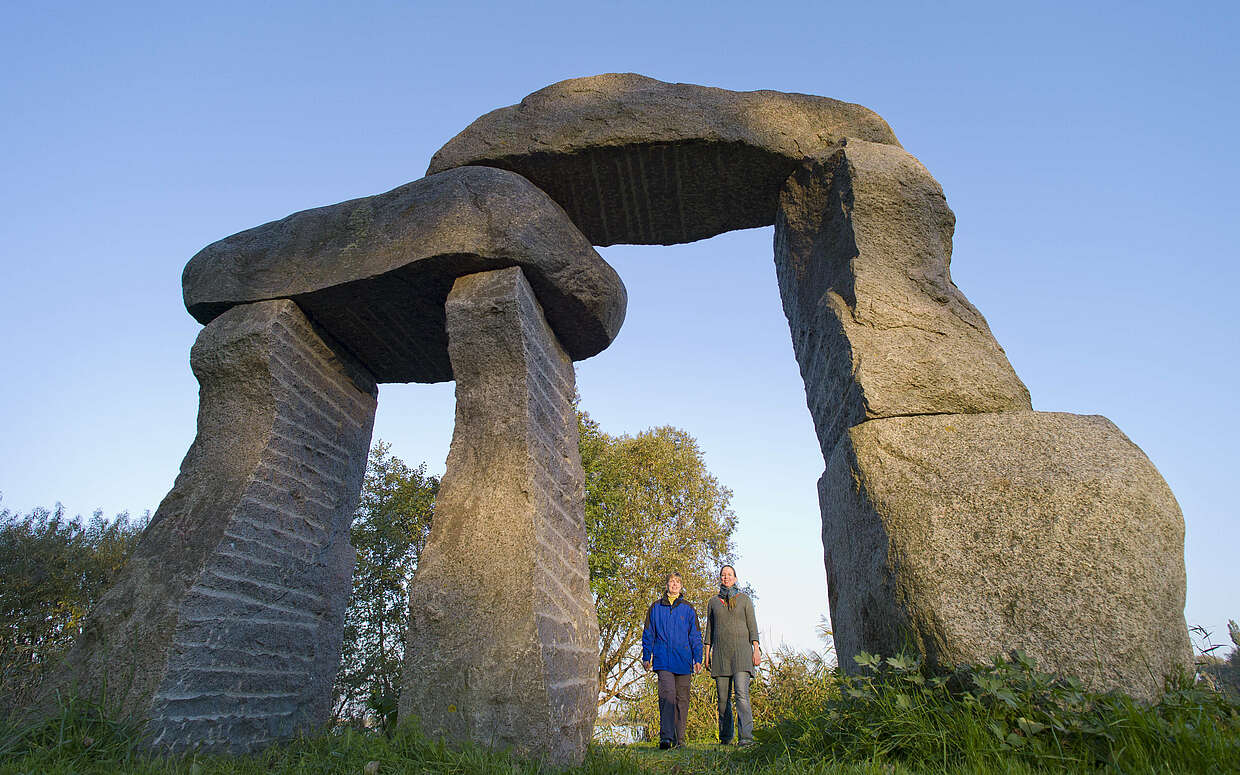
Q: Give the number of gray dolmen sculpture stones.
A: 6